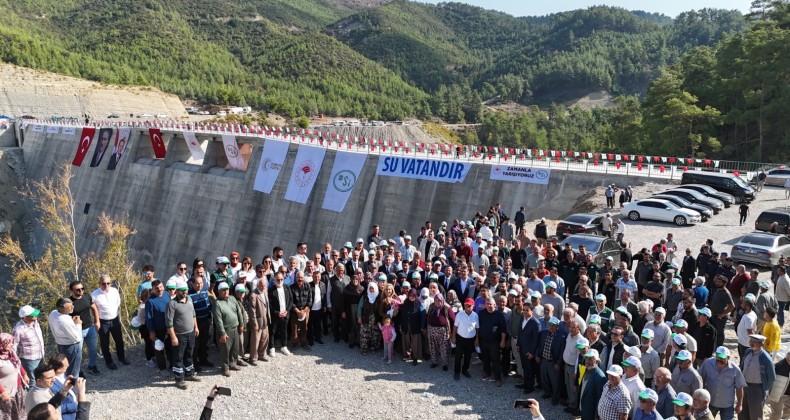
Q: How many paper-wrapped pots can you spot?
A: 0